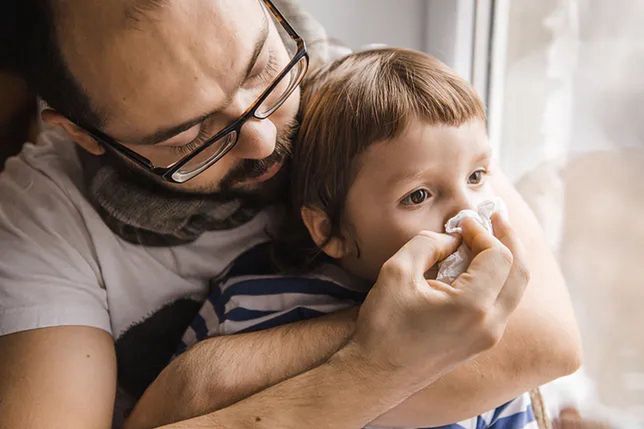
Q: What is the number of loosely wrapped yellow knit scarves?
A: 0